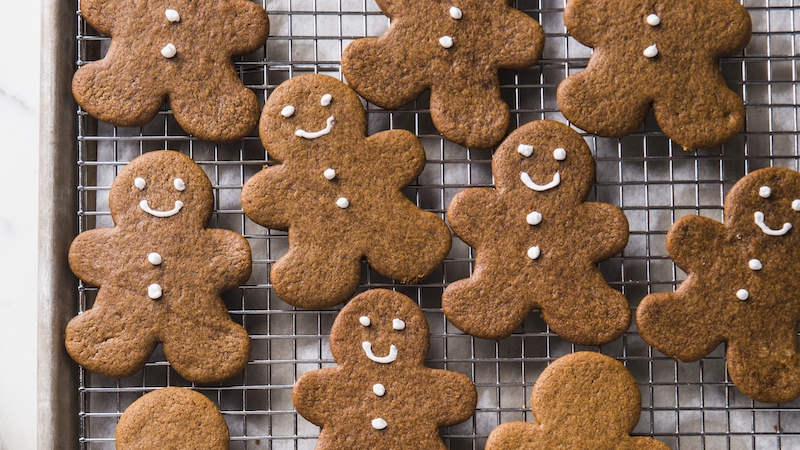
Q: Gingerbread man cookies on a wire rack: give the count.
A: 10